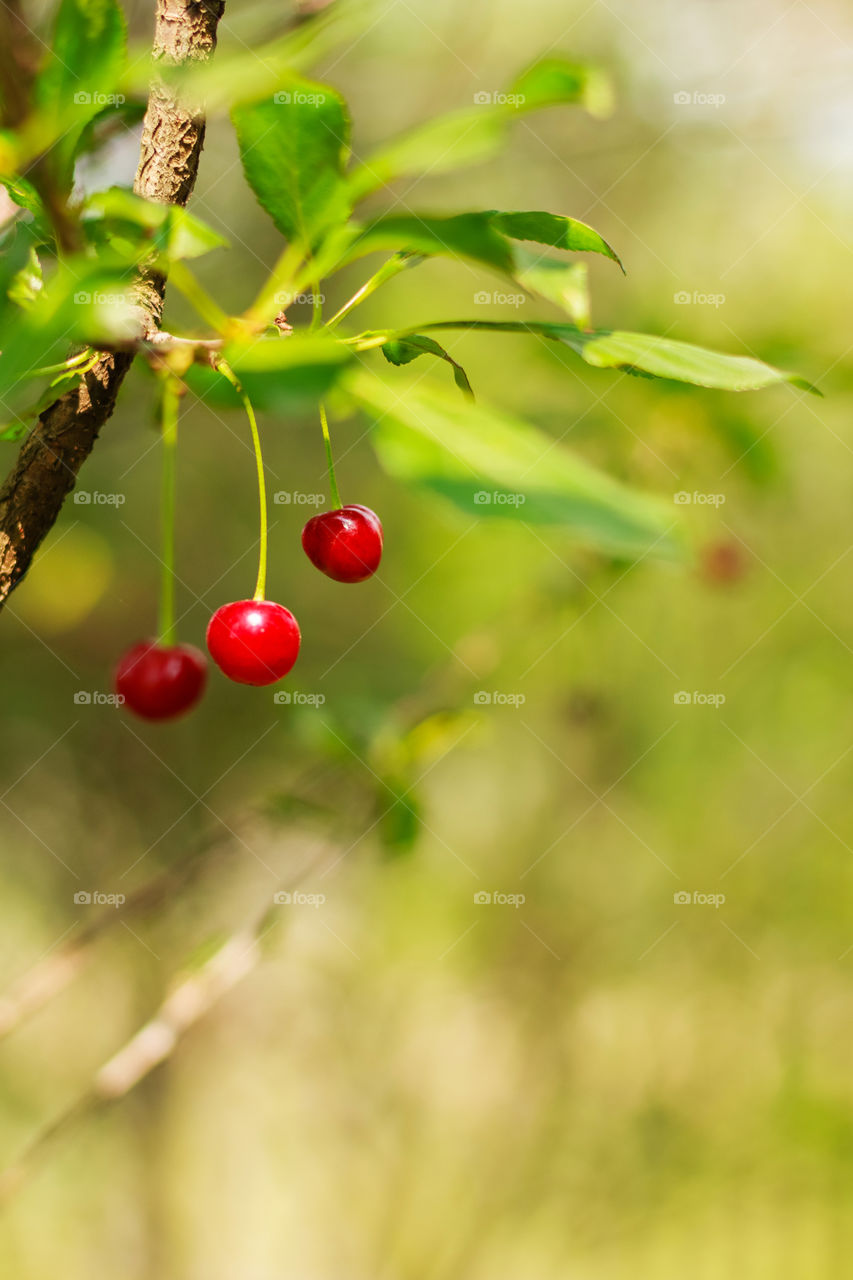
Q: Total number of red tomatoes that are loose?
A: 0